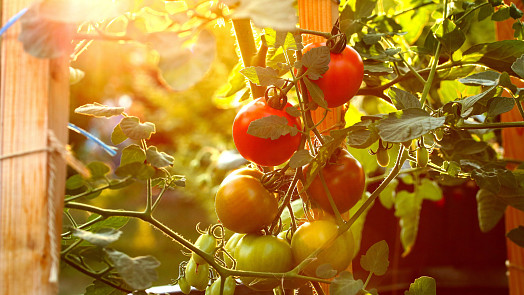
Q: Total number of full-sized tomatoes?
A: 6